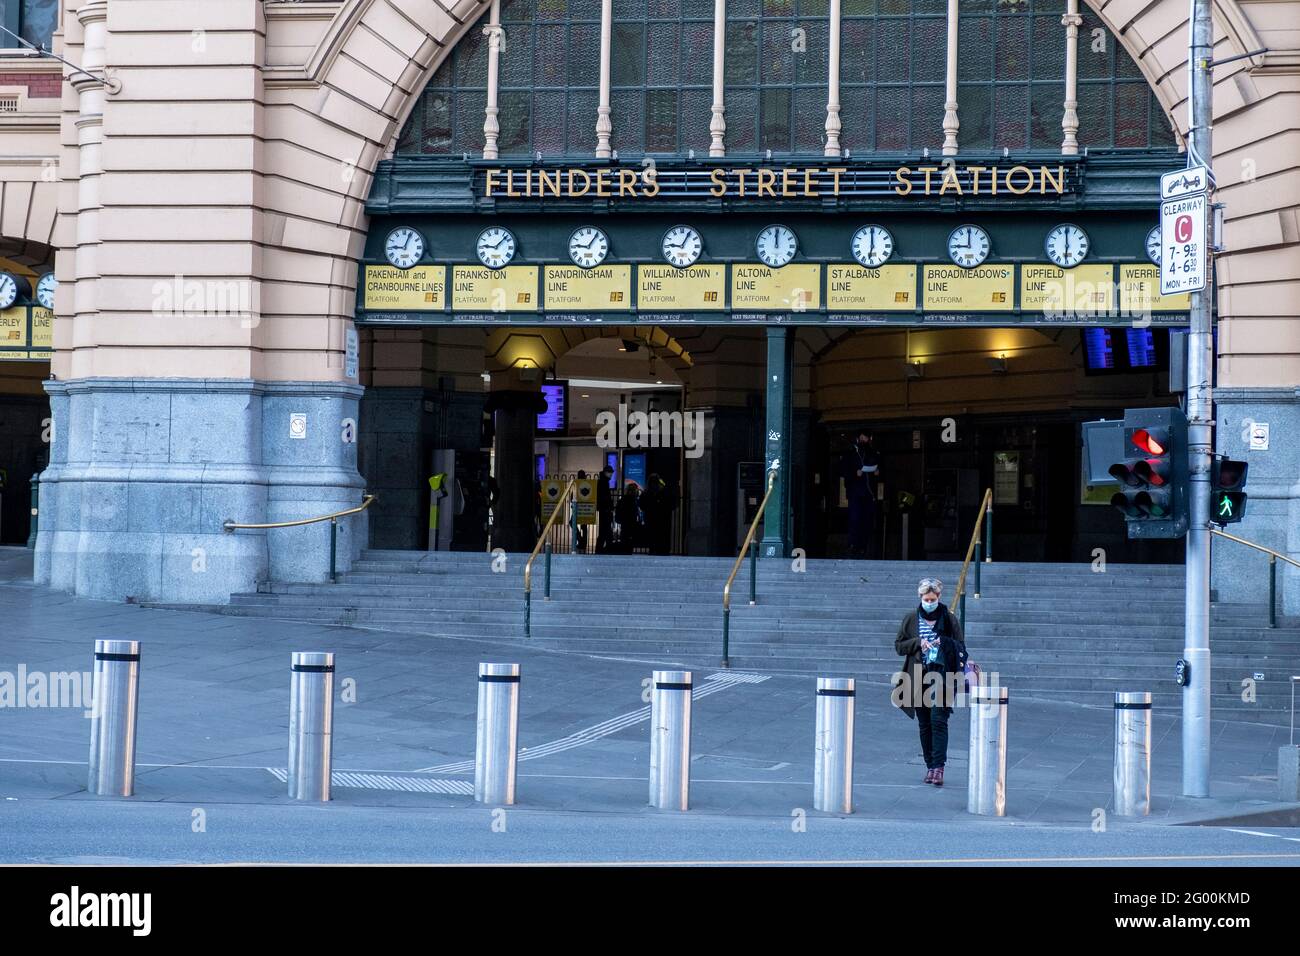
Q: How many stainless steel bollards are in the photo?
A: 7